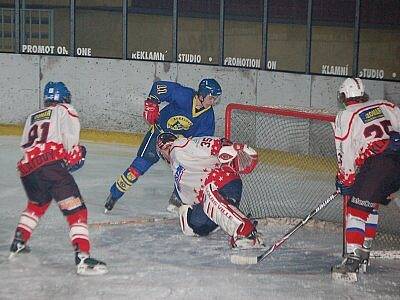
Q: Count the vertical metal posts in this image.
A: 8